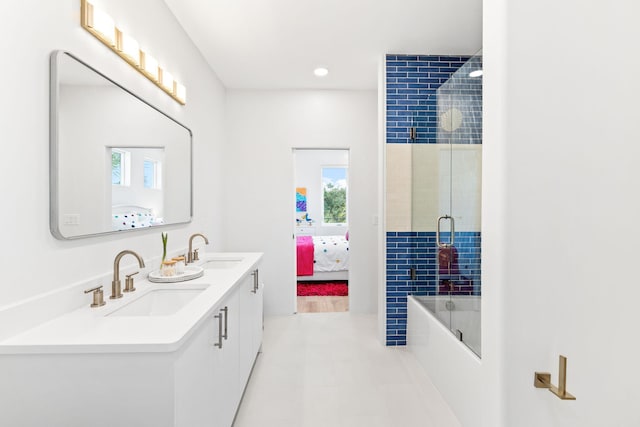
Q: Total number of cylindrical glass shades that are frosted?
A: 5